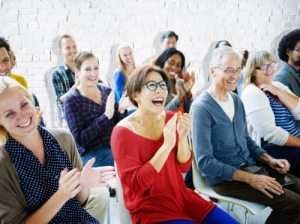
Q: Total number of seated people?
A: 13